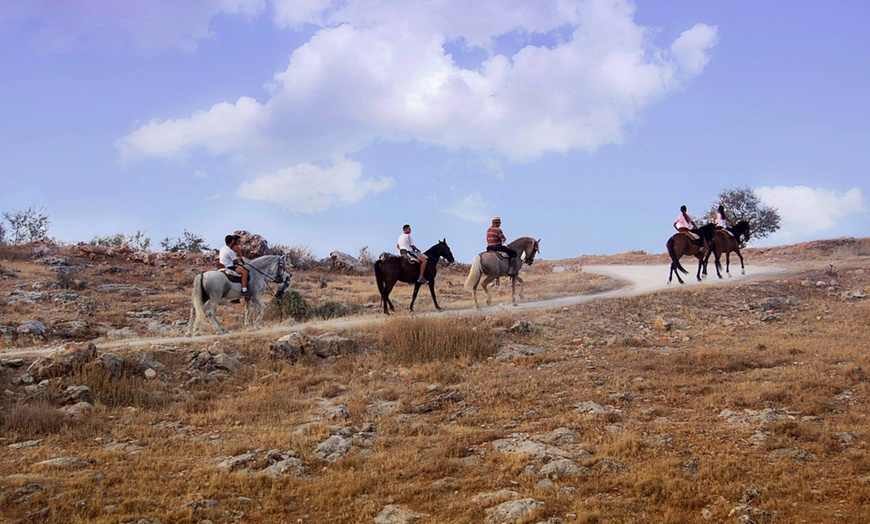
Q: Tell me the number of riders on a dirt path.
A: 6